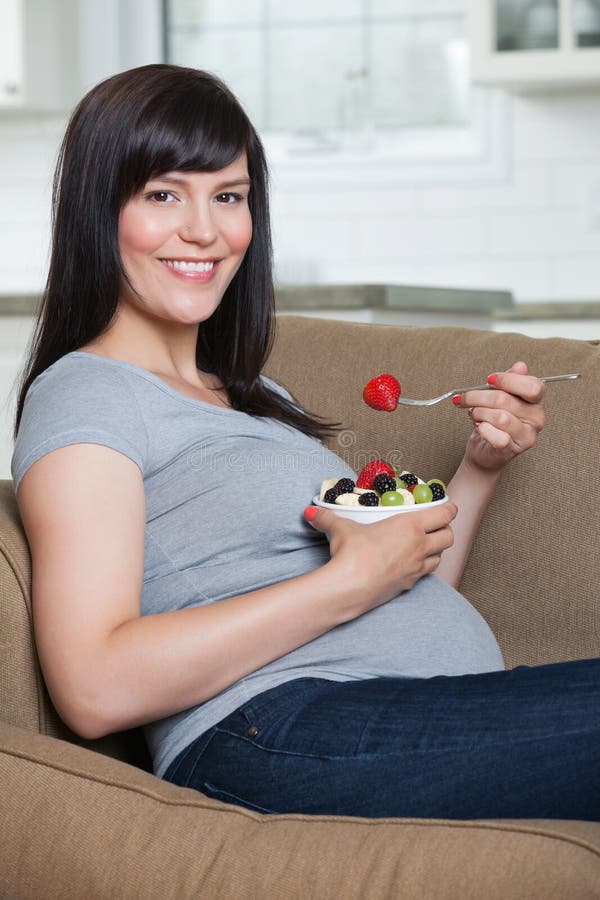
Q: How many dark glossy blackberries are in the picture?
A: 6